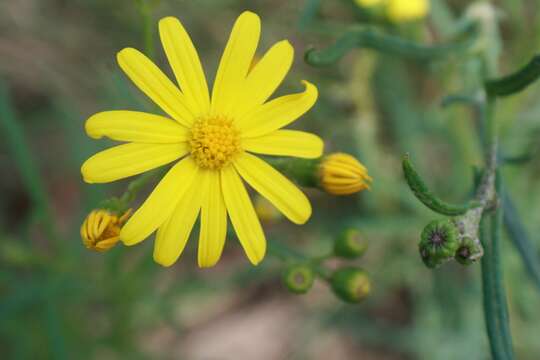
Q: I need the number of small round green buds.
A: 5